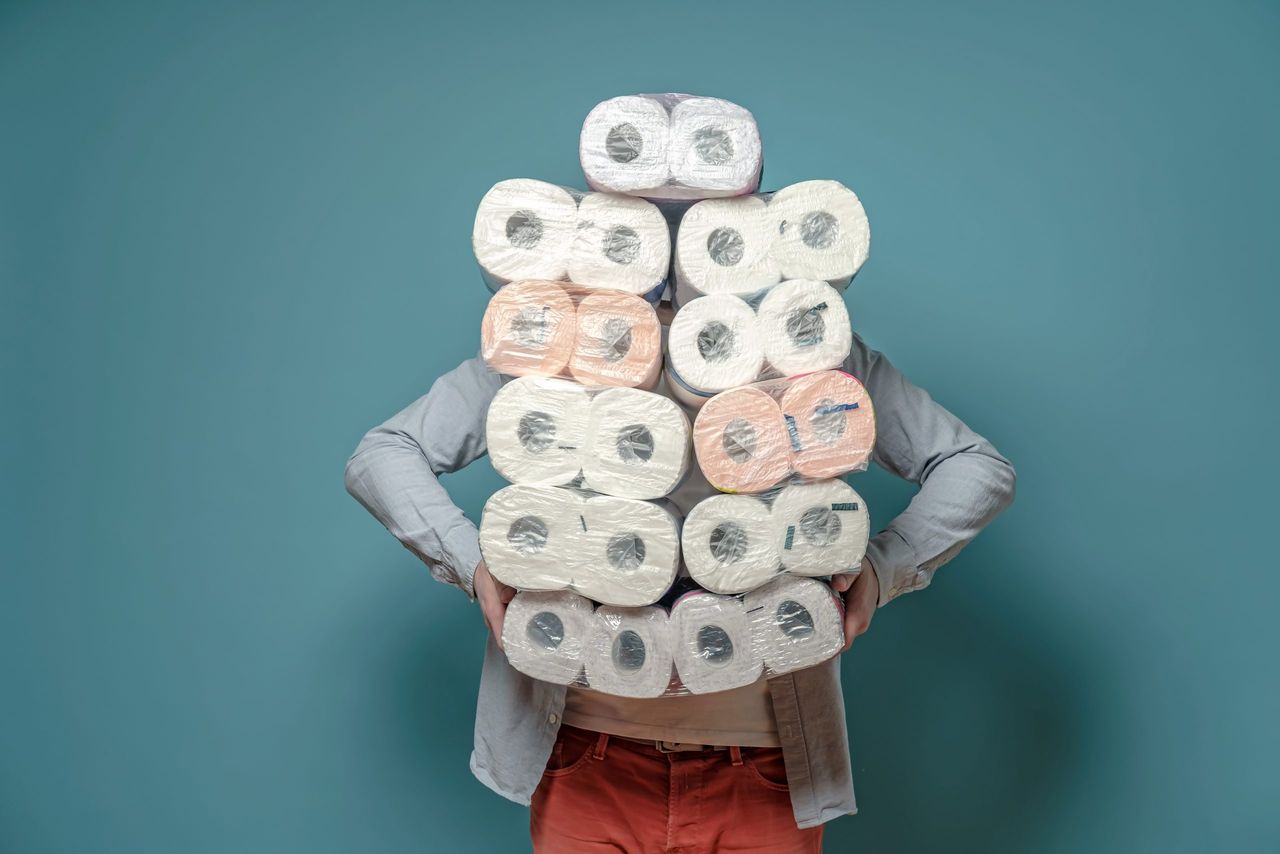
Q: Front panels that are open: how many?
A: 2